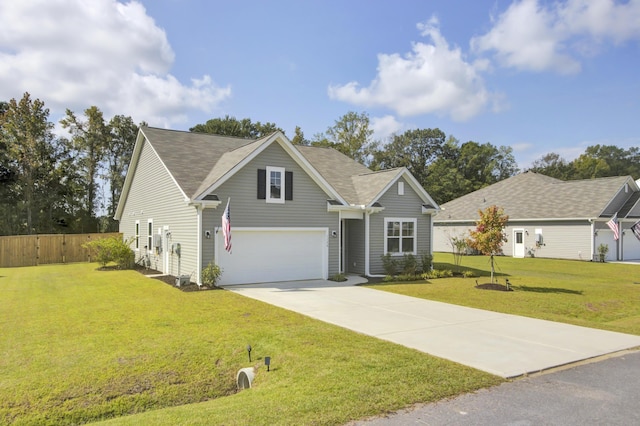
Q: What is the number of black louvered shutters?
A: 2